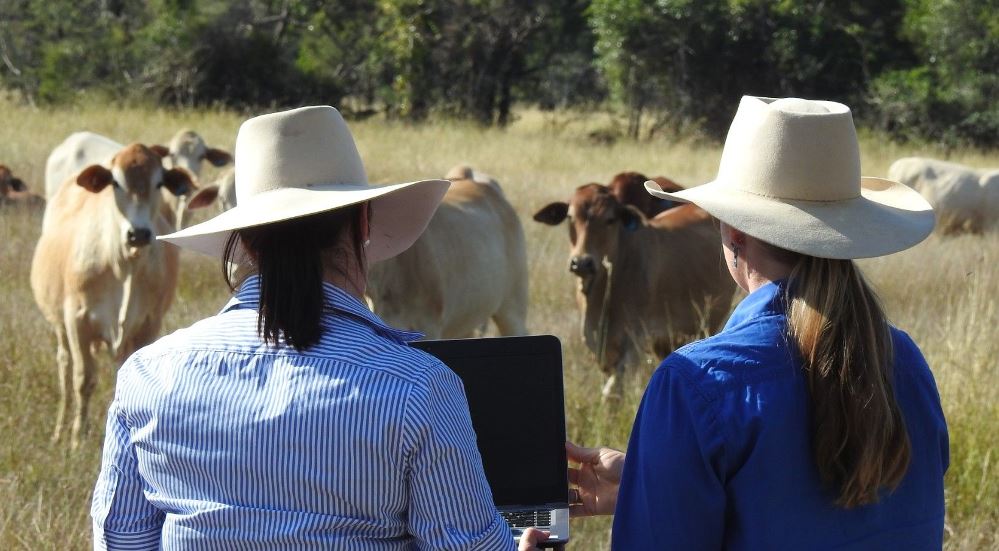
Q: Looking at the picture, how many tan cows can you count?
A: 2